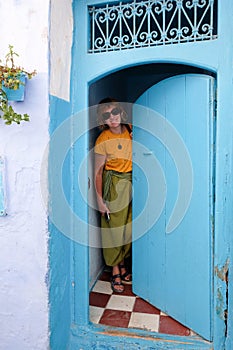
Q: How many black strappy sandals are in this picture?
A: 2